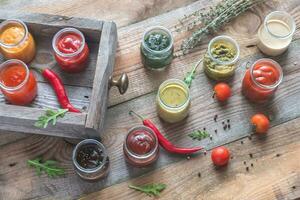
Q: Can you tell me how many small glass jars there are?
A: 10